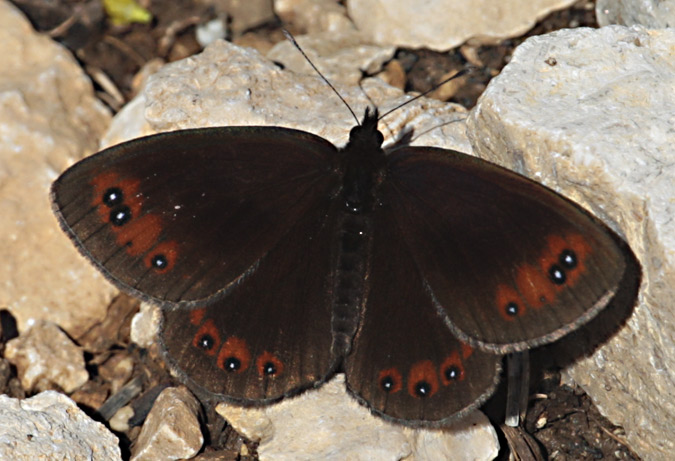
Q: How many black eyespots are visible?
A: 12